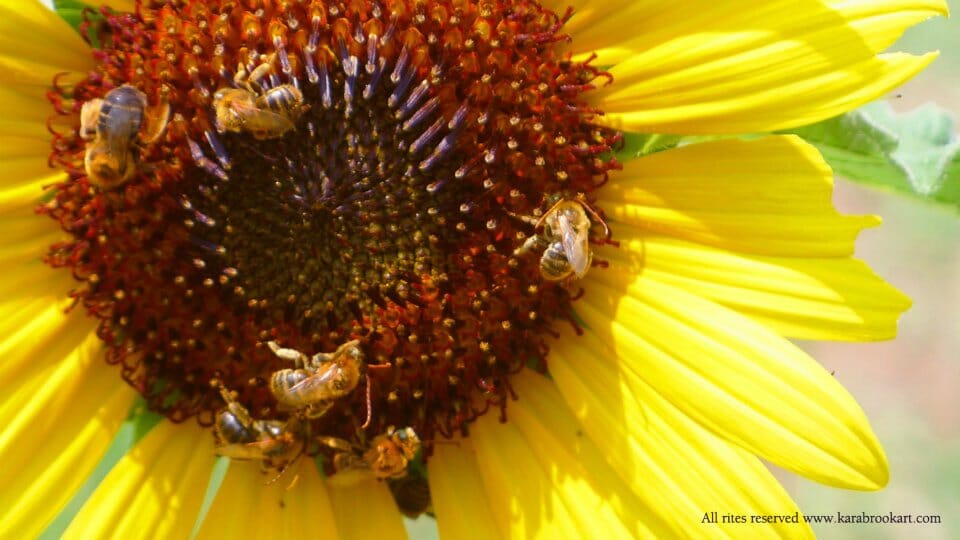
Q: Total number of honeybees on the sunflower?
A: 6